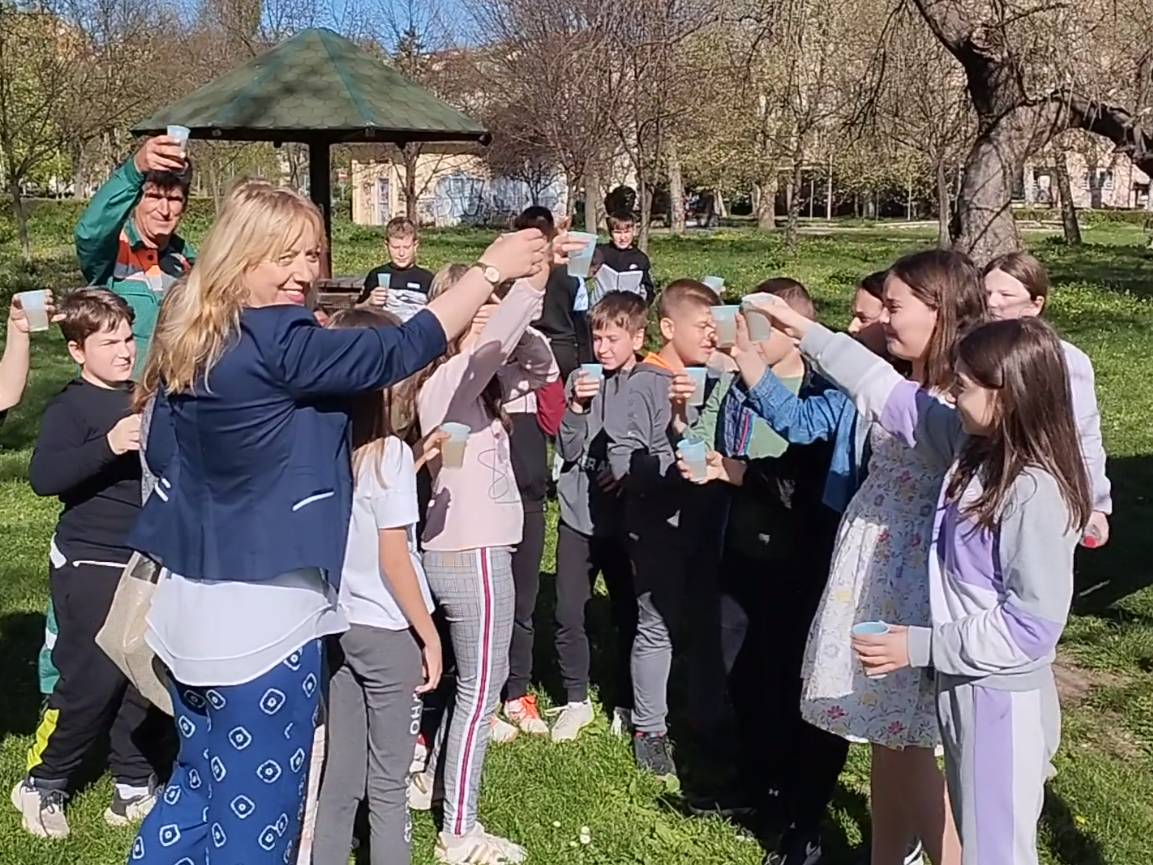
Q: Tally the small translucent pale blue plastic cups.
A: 12